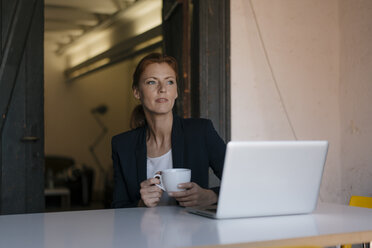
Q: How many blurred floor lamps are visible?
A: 1